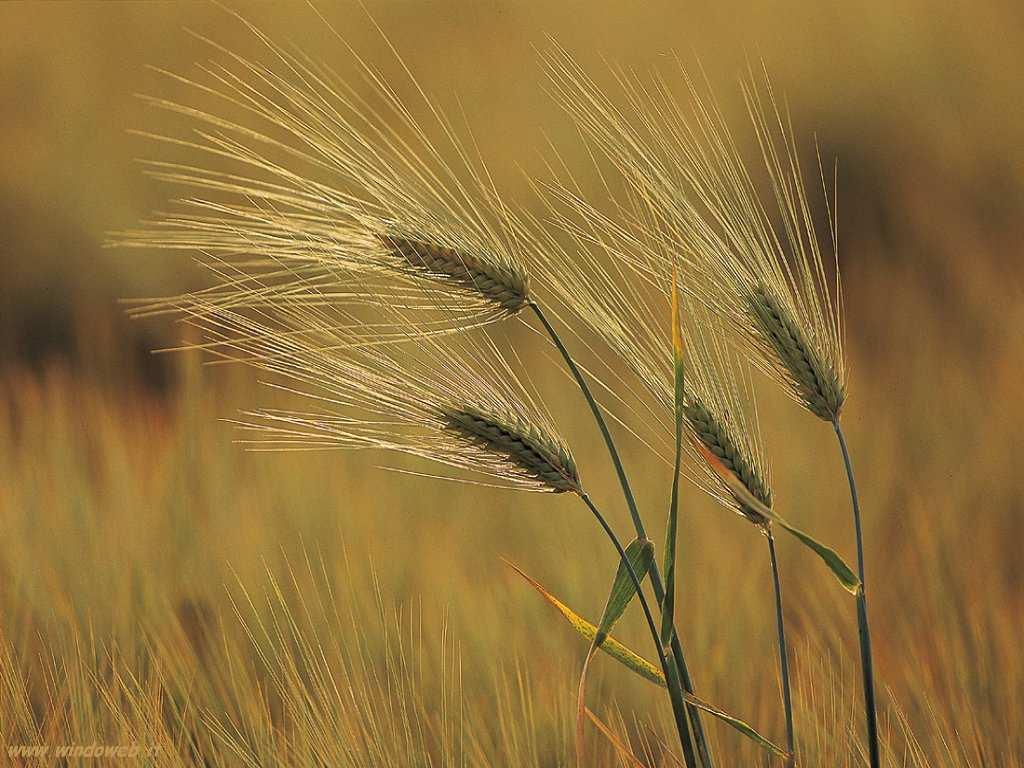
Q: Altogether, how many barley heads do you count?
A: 4